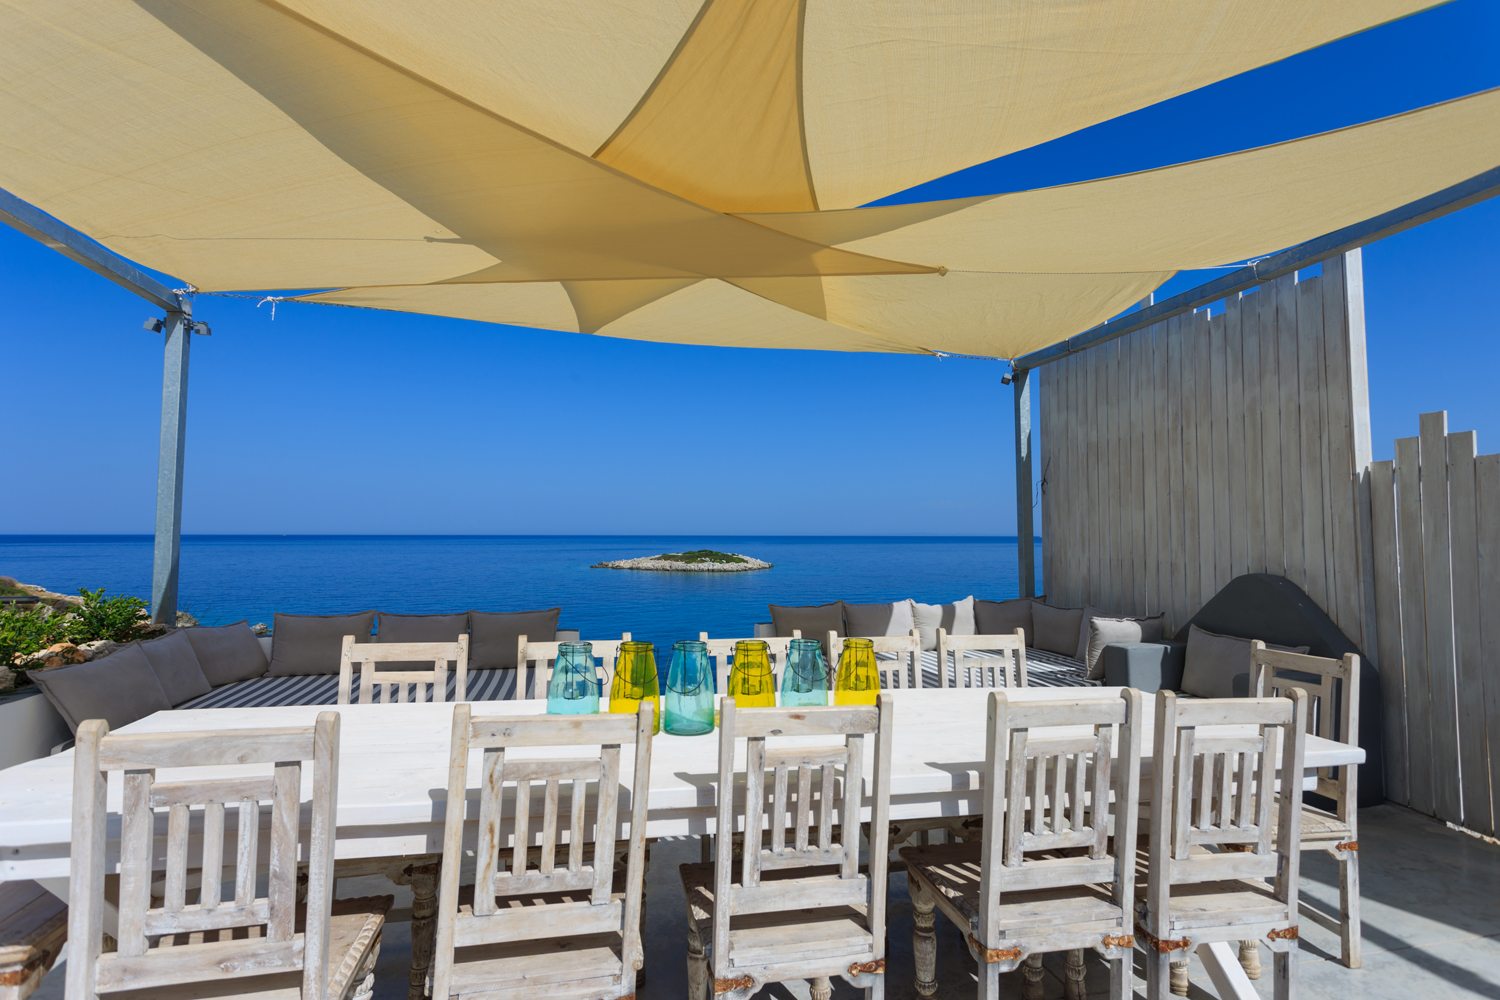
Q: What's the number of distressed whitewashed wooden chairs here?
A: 11